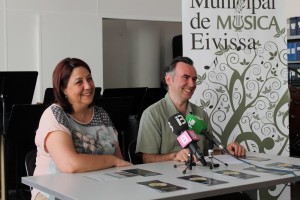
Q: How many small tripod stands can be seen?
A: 2